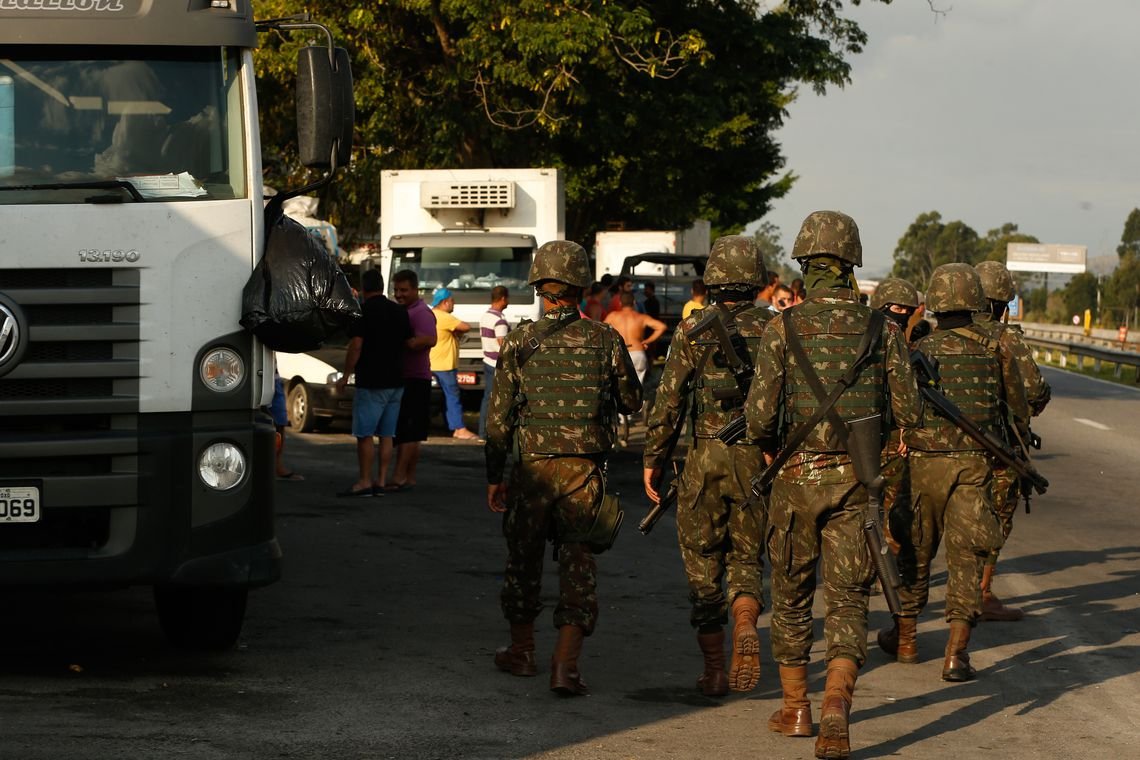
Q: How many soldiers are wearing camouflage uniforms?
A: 6